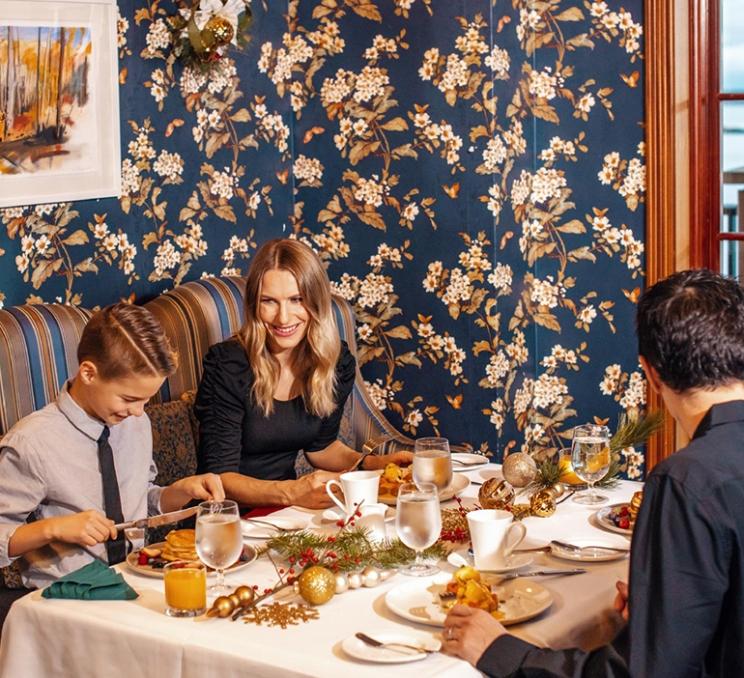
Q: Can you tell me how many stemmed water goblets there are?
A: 4